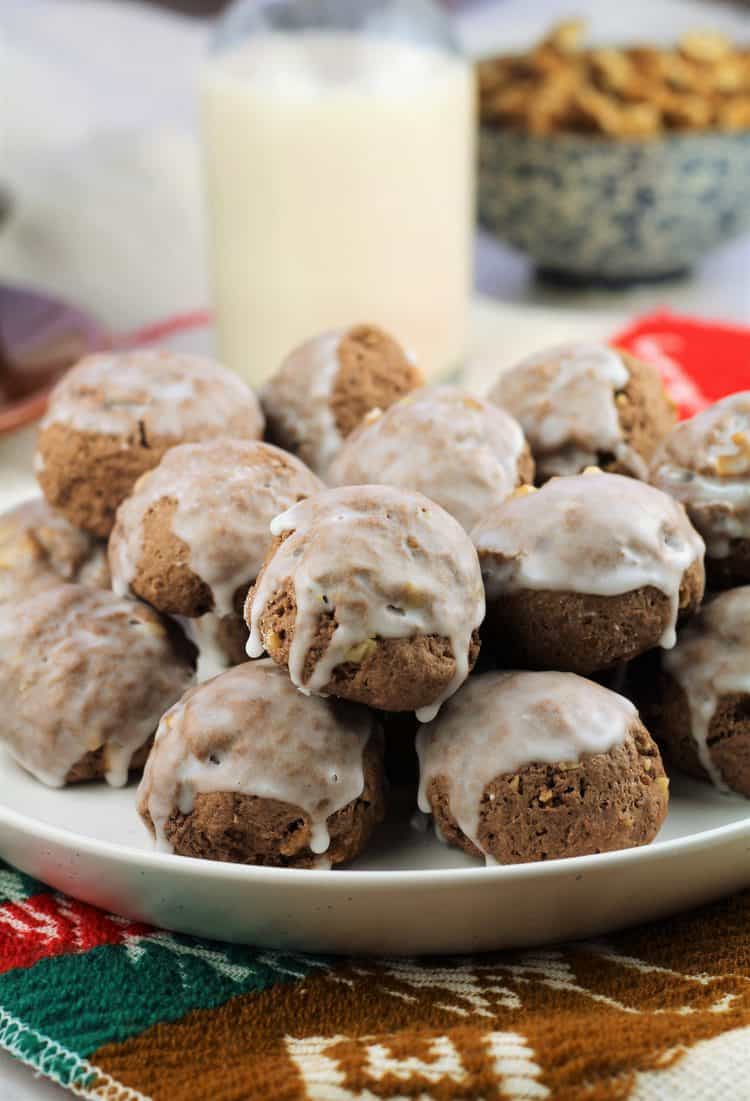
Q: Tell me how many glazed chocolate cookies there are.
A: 13